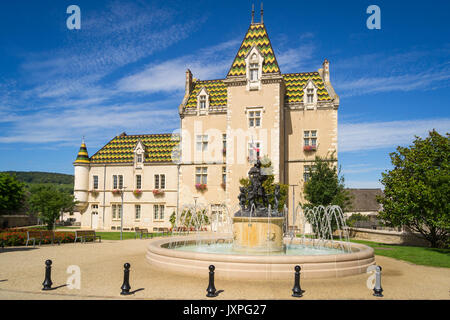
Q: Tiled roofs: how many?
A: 5